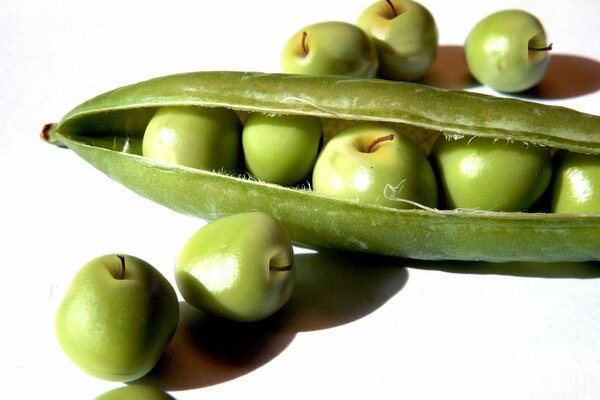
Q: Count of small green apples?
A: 11